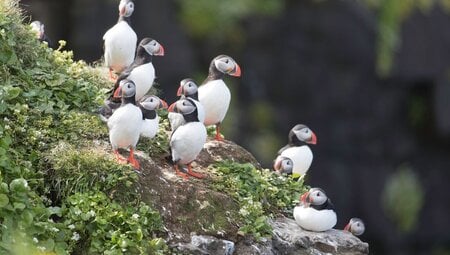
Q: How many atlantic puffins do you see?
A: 12